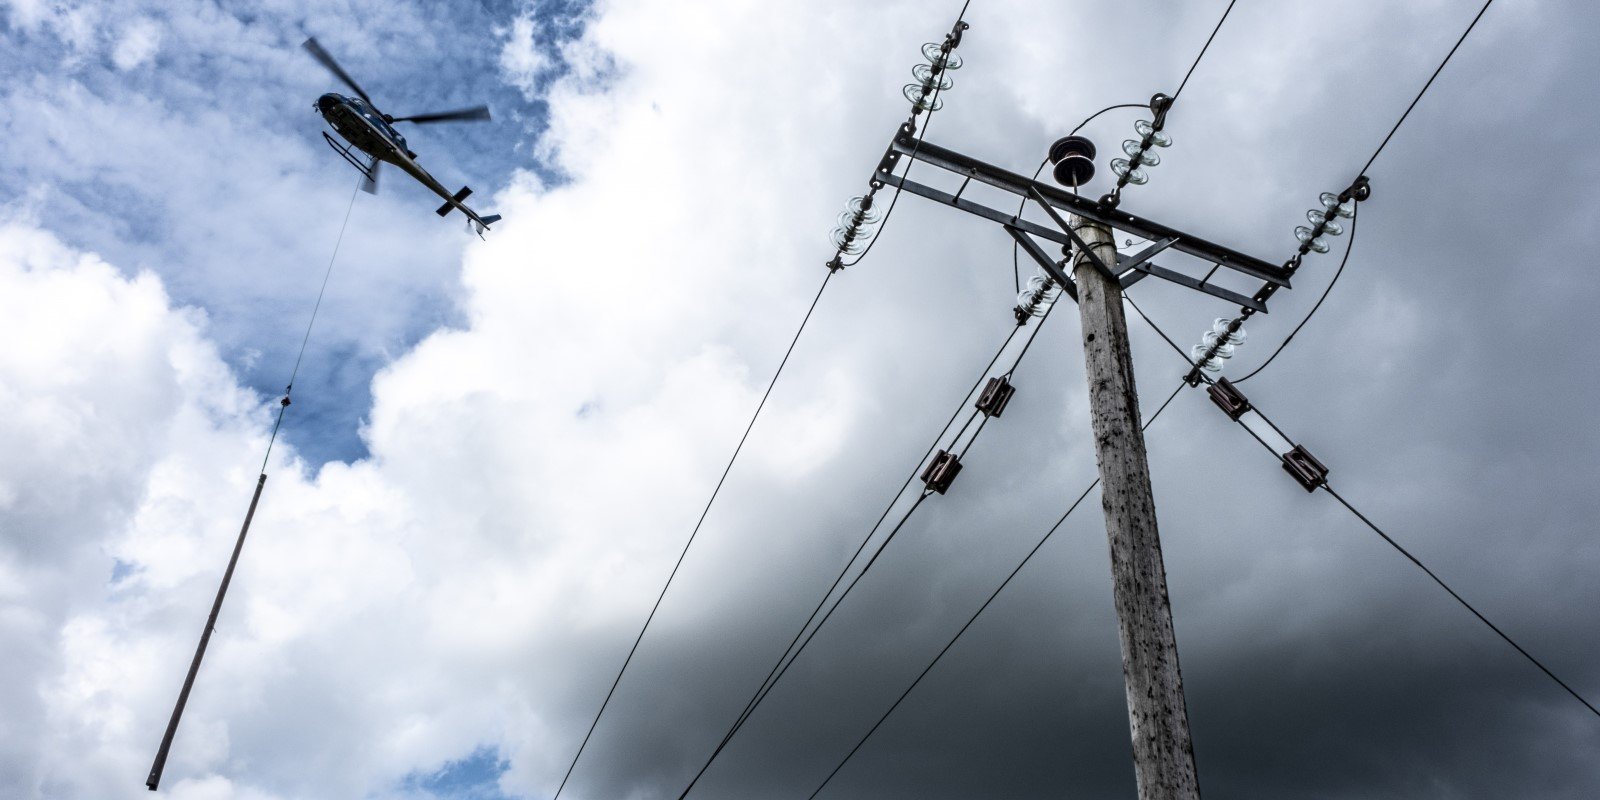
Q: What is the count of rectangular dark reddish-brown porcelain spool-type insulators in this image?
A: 4